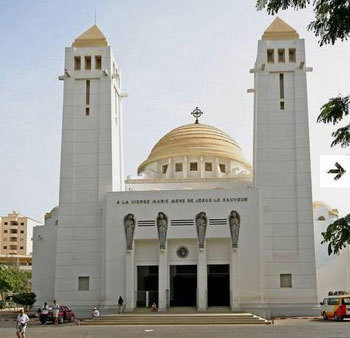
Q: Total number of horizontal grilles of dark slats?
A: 3